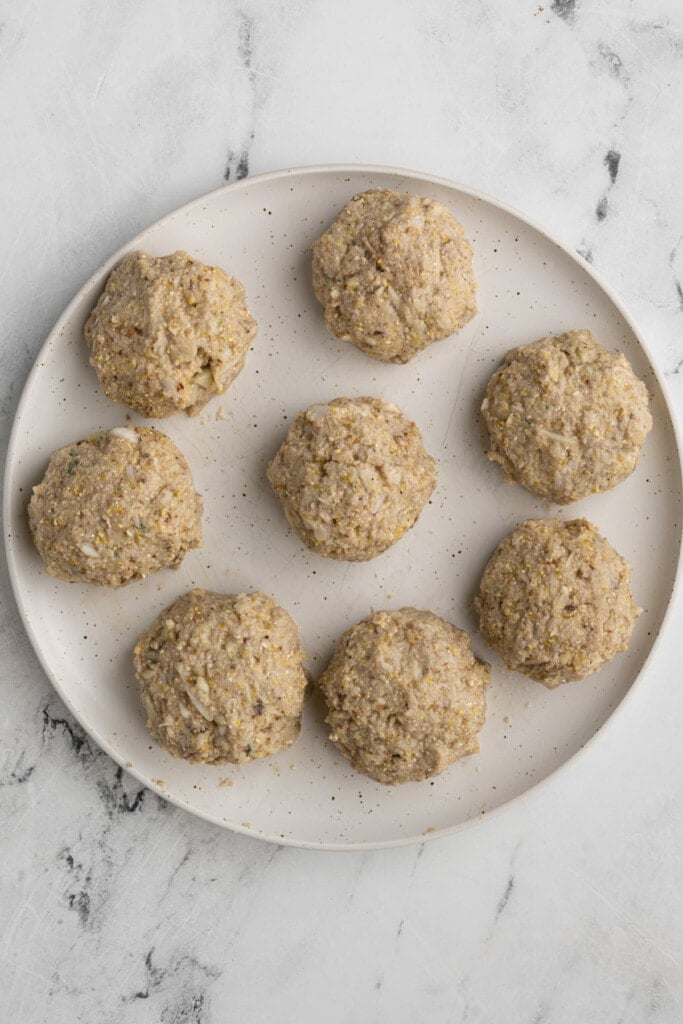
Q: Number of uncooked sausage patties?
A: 8